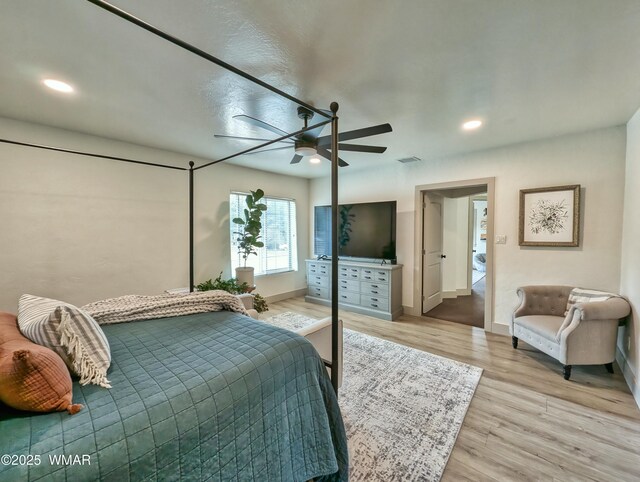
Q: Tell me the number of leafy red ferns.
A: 0